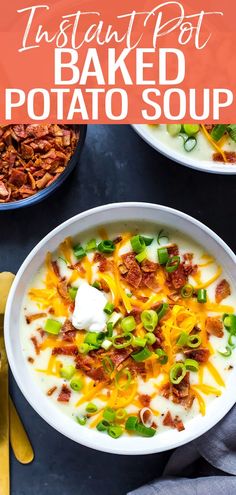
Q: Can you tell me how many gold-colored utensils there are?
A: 2